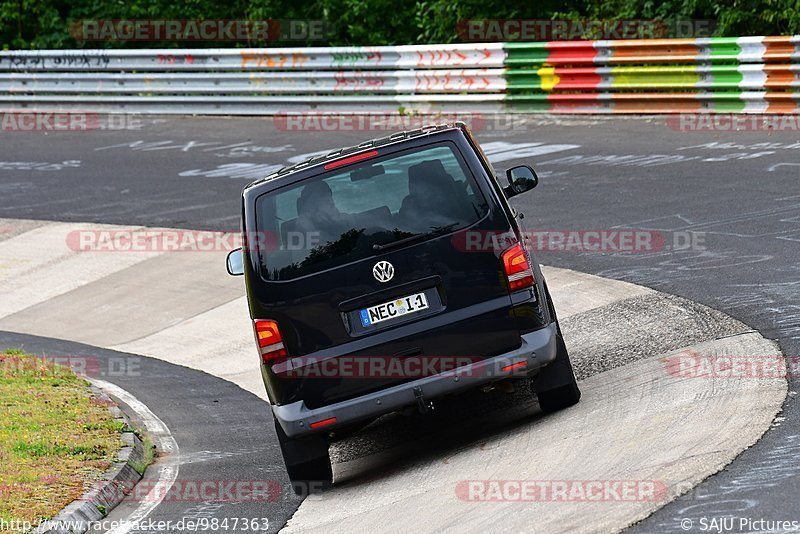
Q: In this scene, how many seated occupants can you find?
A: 2